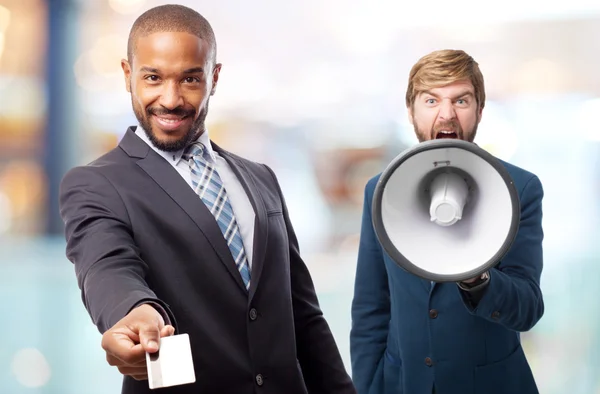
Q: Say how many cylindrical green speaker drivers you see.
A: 0